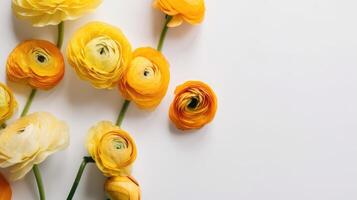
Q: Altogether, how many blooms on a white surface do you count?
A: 11